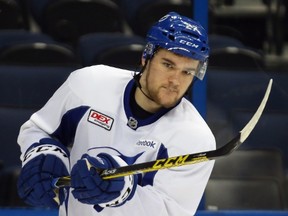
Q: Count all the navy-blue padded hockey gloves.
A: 2